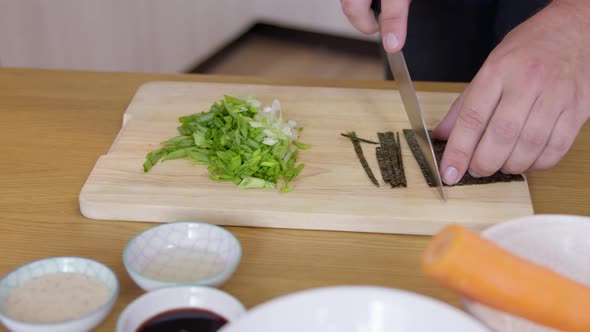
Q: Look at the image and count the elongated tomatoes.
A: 0